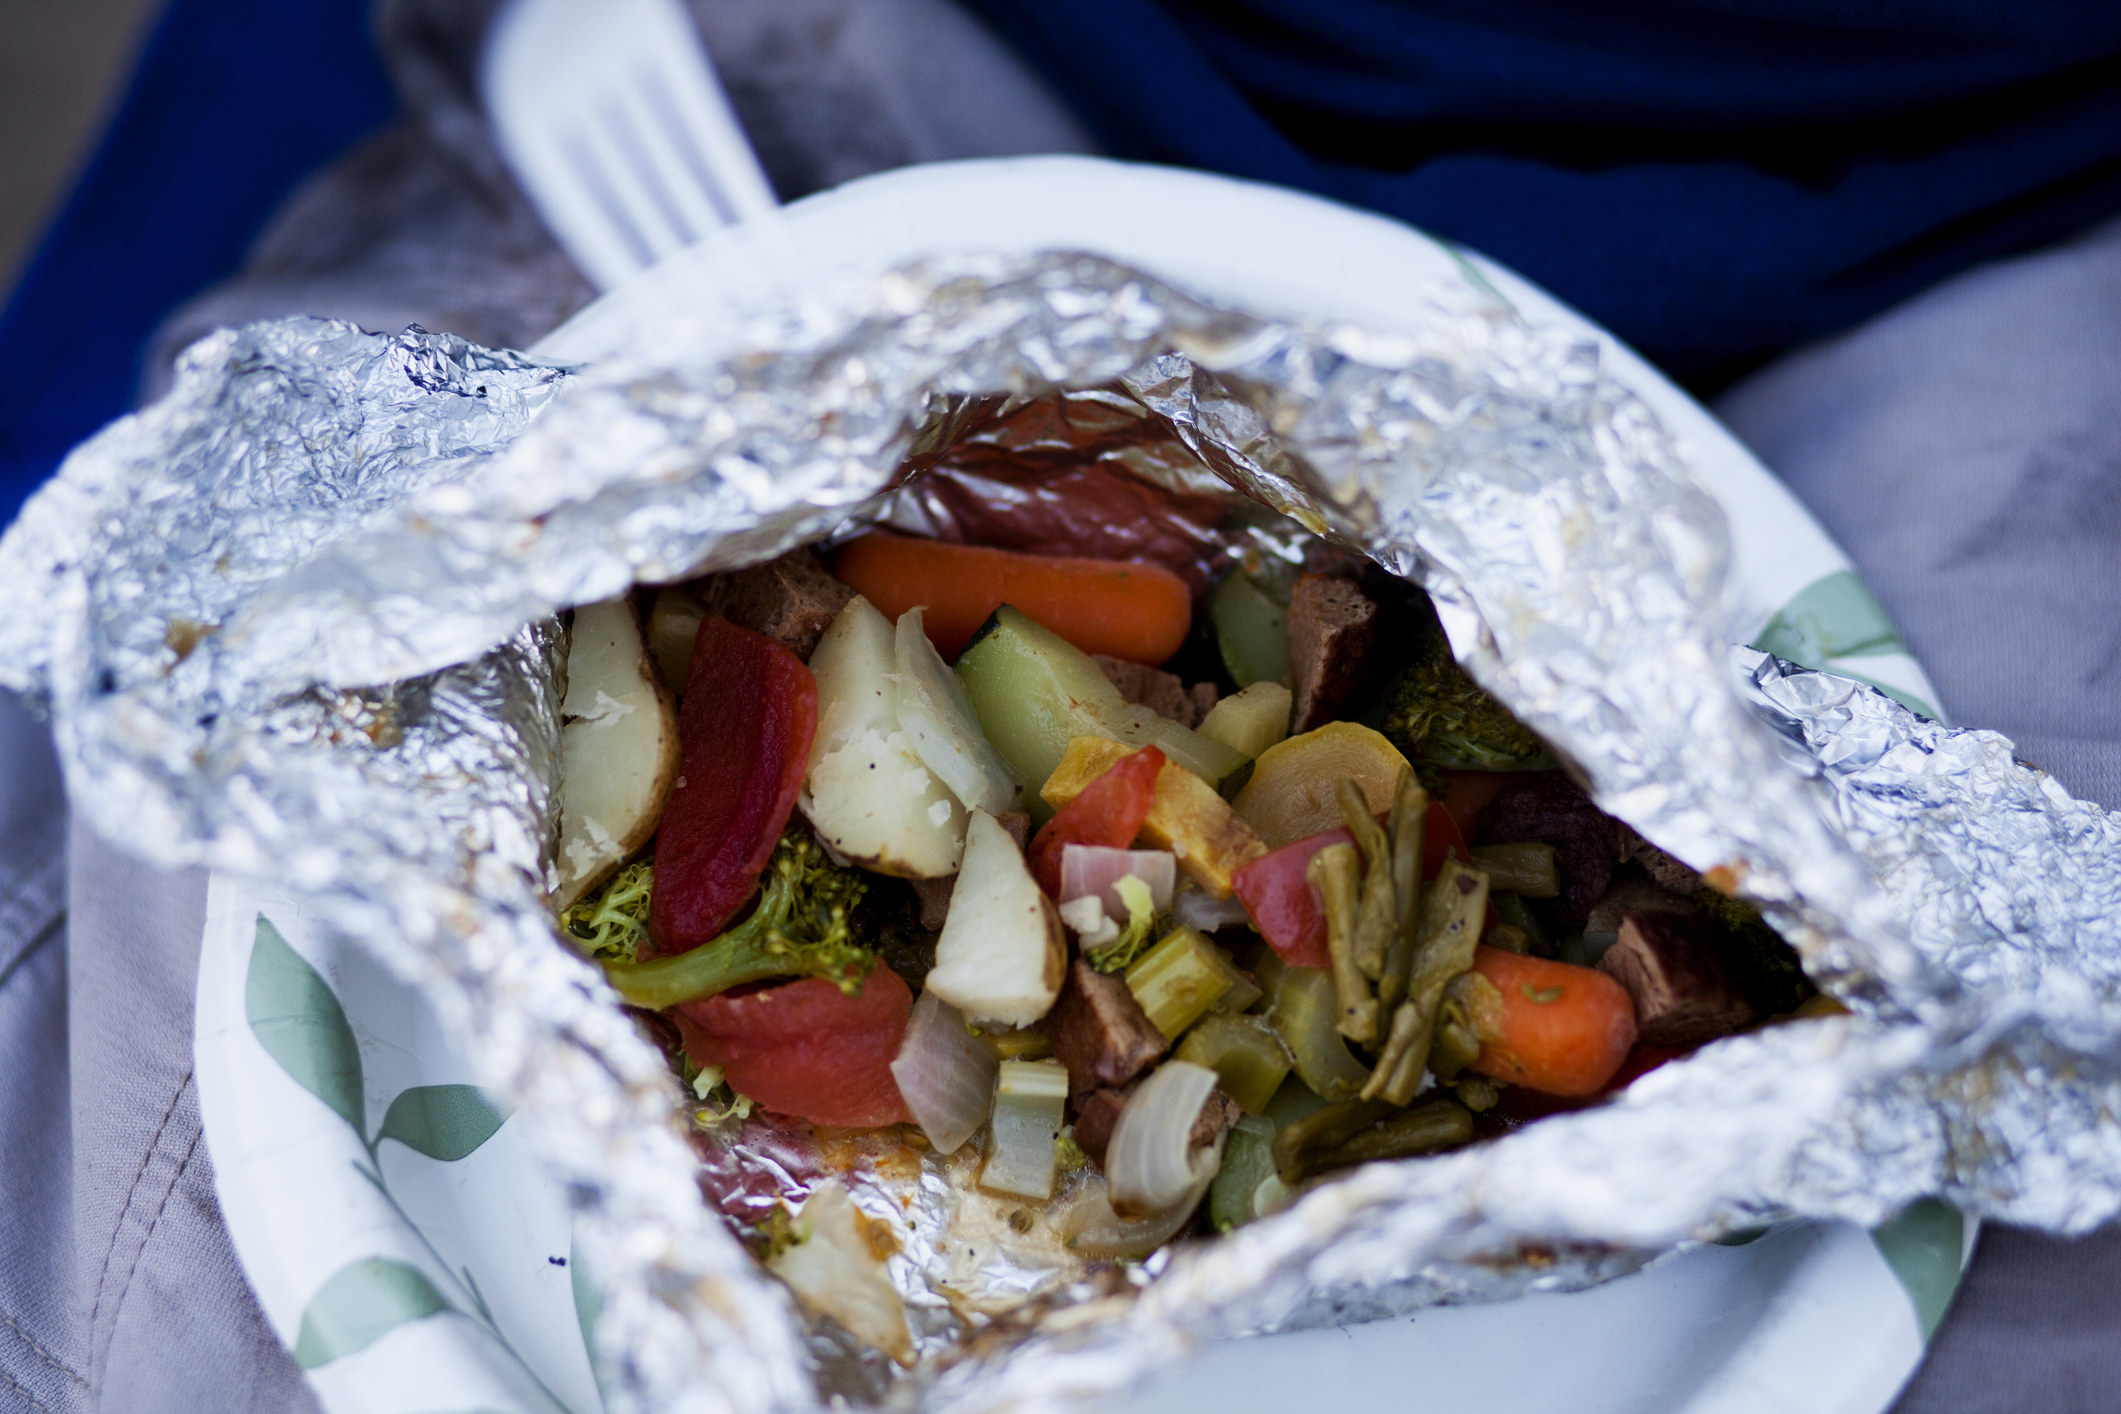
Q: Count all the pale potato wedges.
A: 3